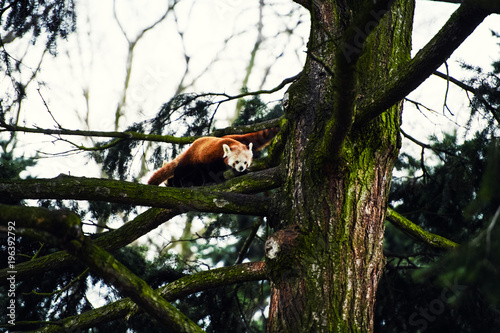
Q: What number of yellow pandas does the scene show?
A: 0